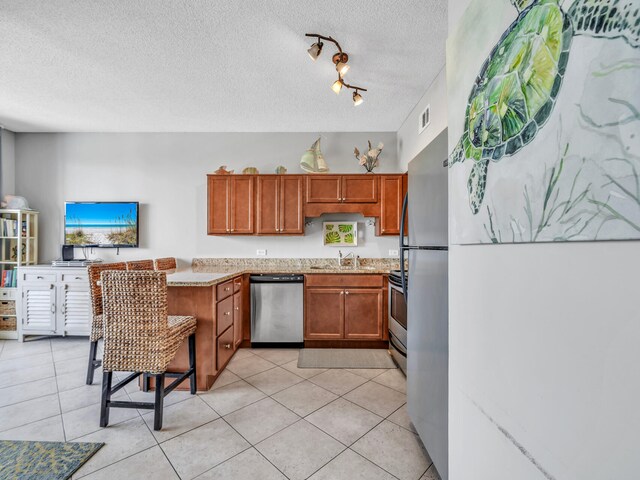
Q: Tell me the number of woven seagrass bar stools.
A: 4